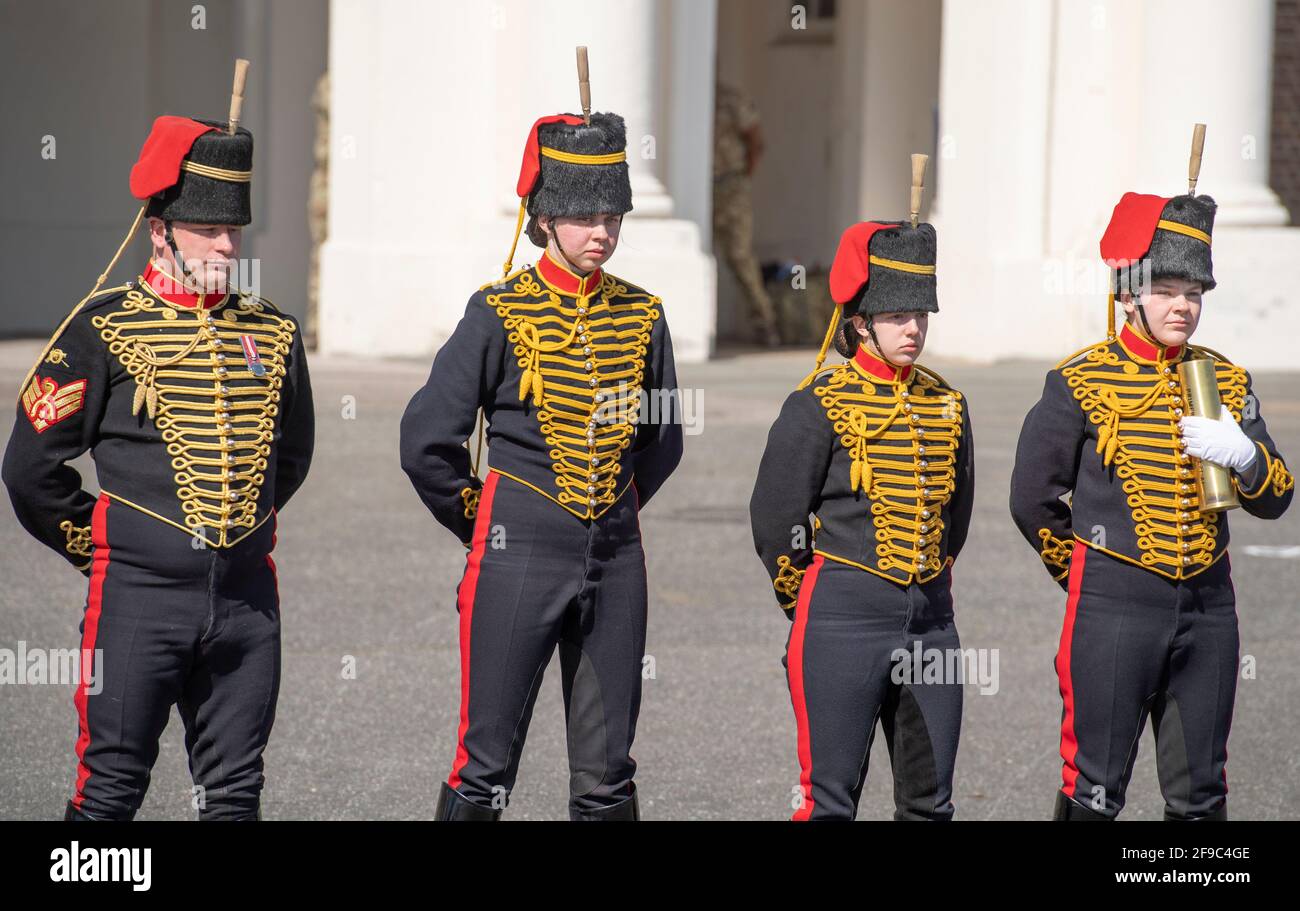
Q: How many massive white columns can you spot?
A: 2